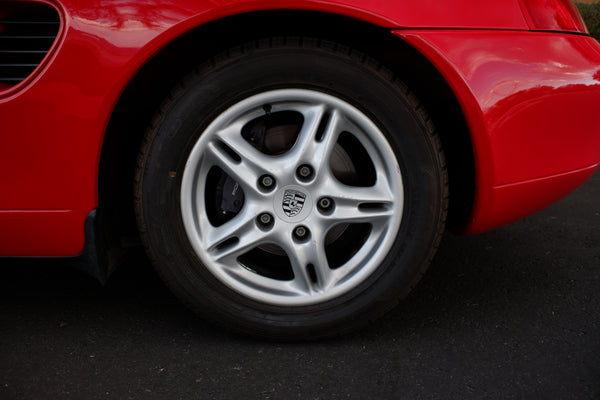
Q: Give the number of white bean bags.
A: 0